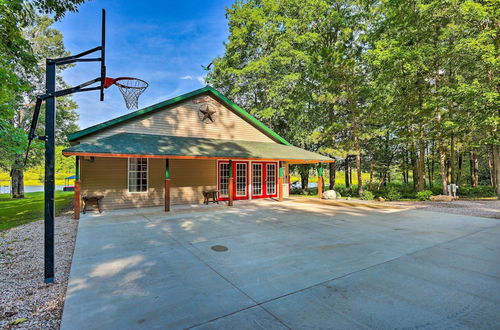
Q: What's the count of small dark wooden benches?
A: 2